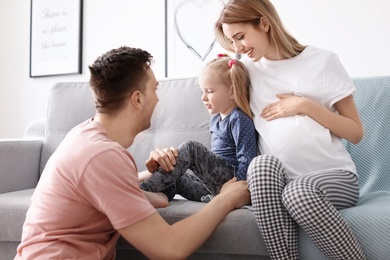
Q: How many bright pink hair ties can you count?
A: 2